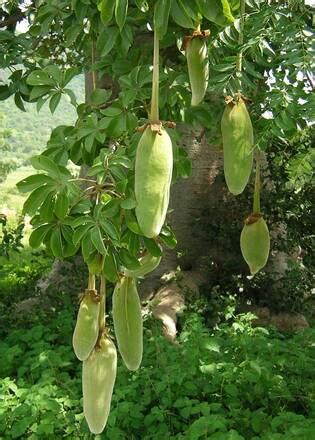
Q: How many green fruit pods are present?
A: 8